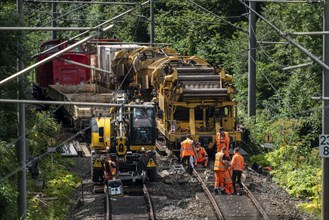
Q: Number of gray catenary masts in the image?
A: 5